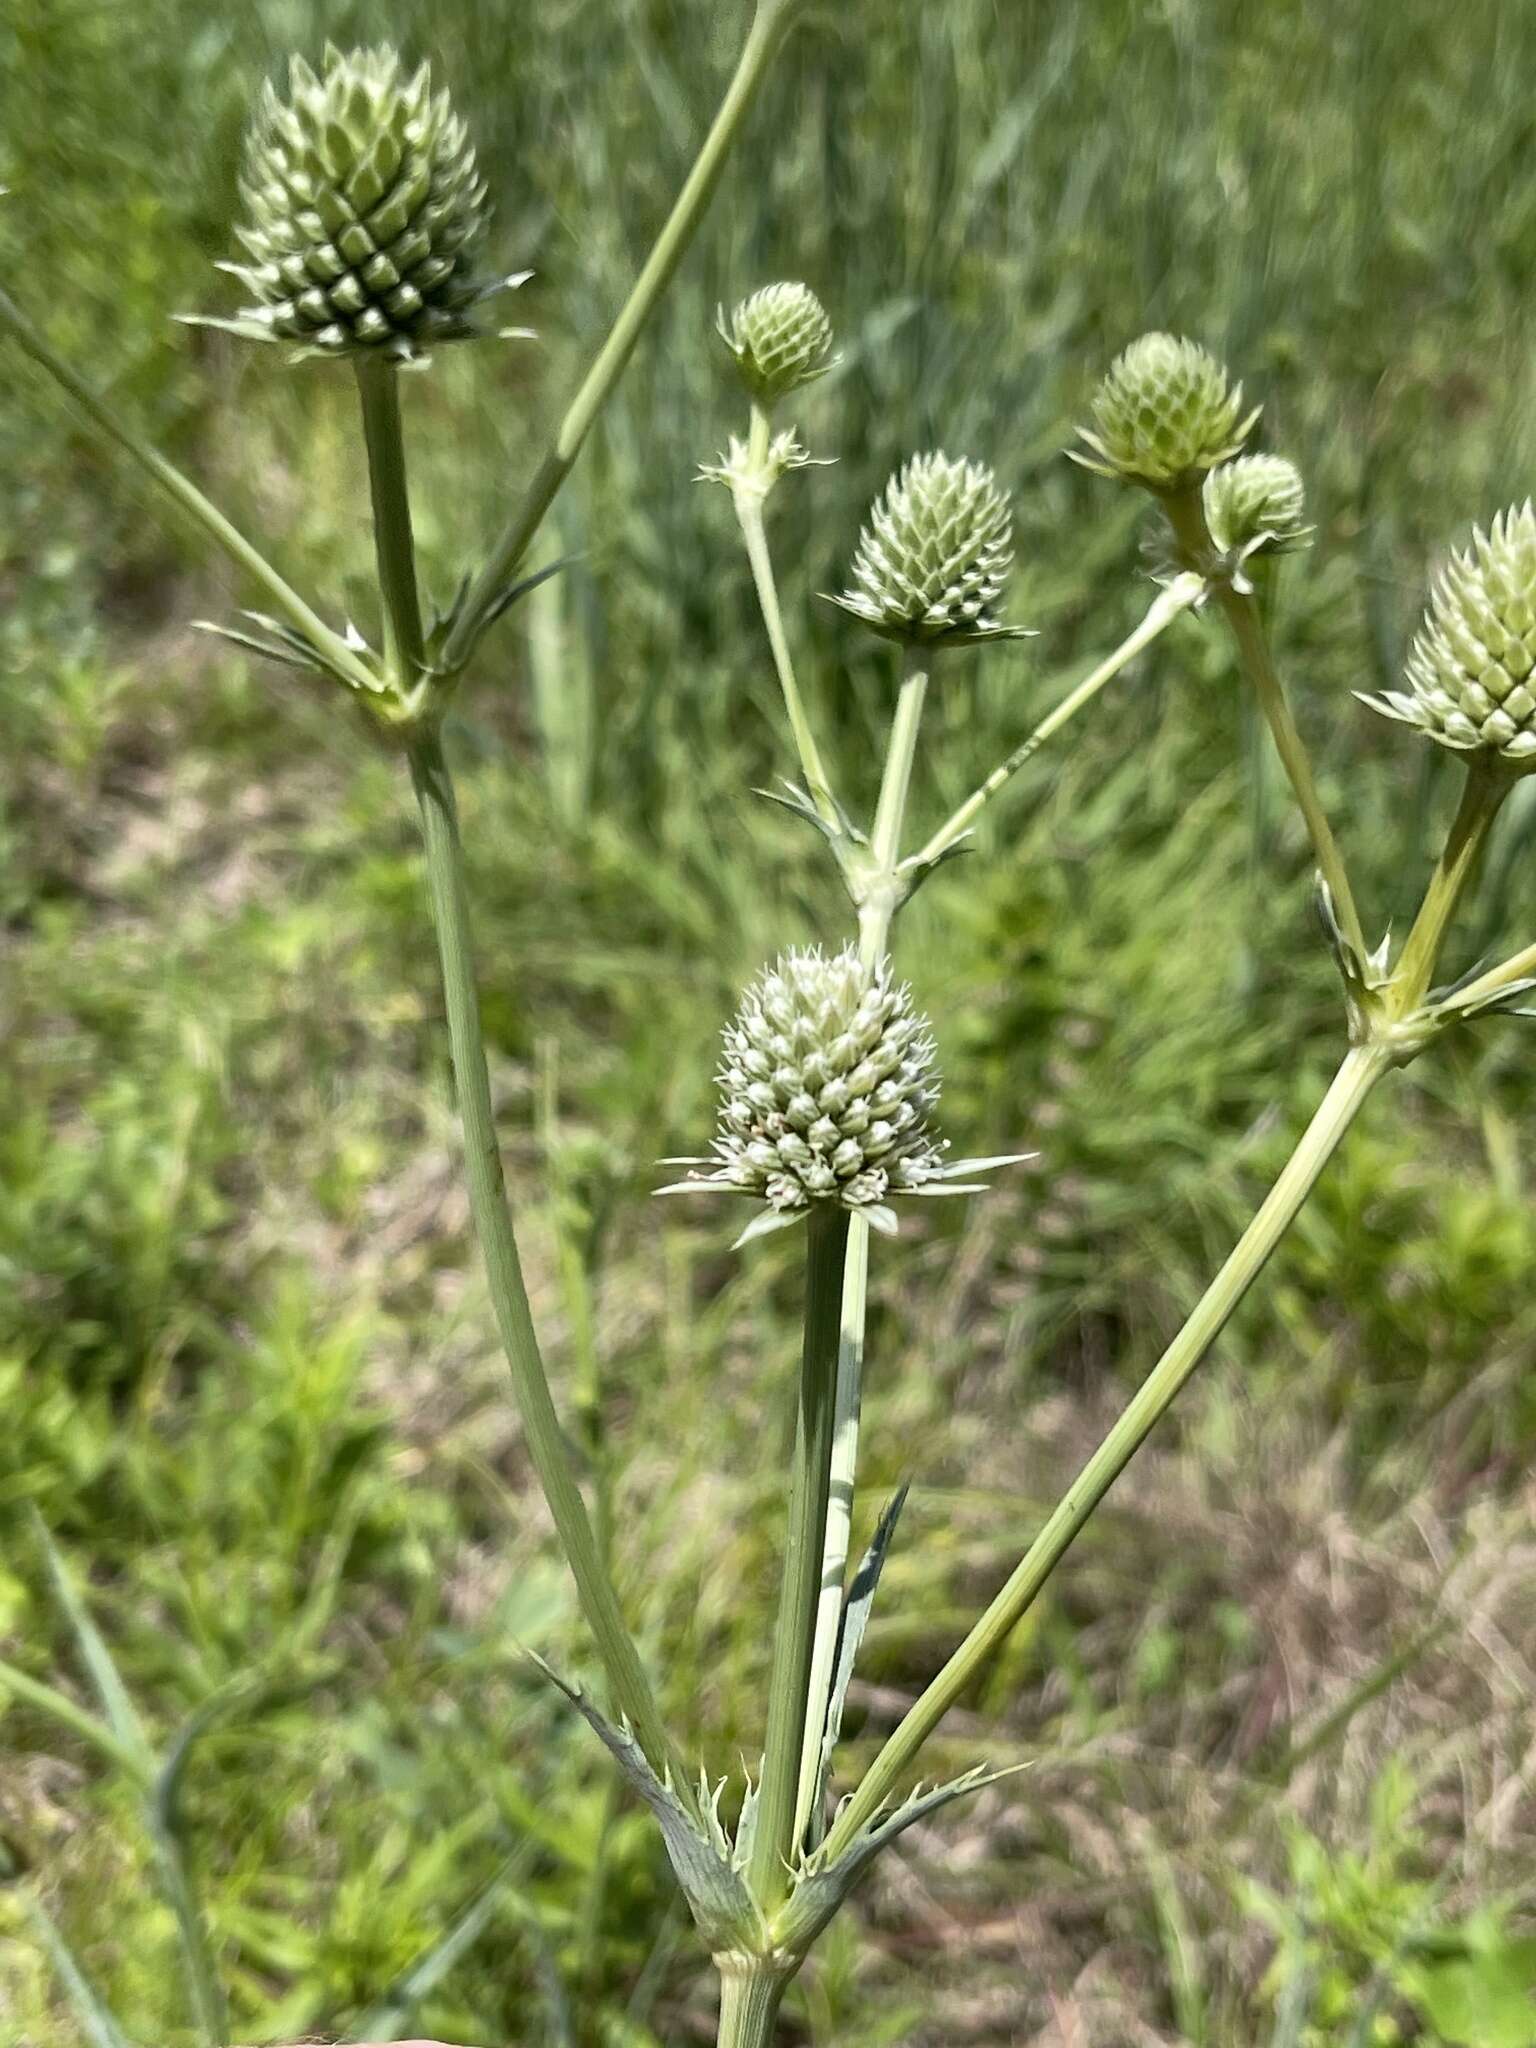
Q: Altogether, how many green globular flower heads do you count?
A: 7